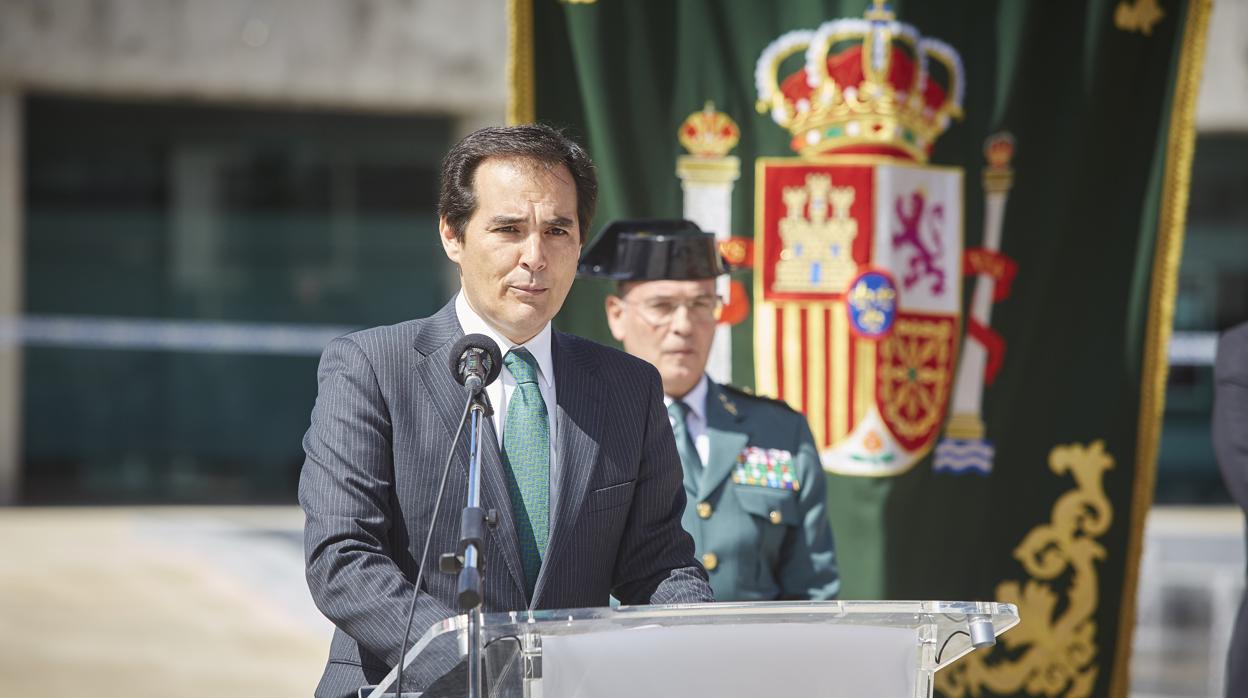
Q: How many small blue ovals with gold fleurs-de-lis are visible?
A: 1